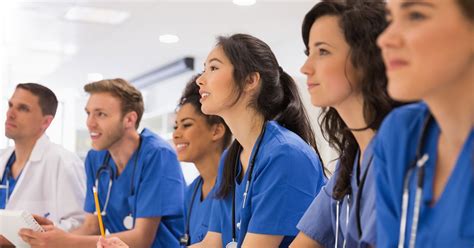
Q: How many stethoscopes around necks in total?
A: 6